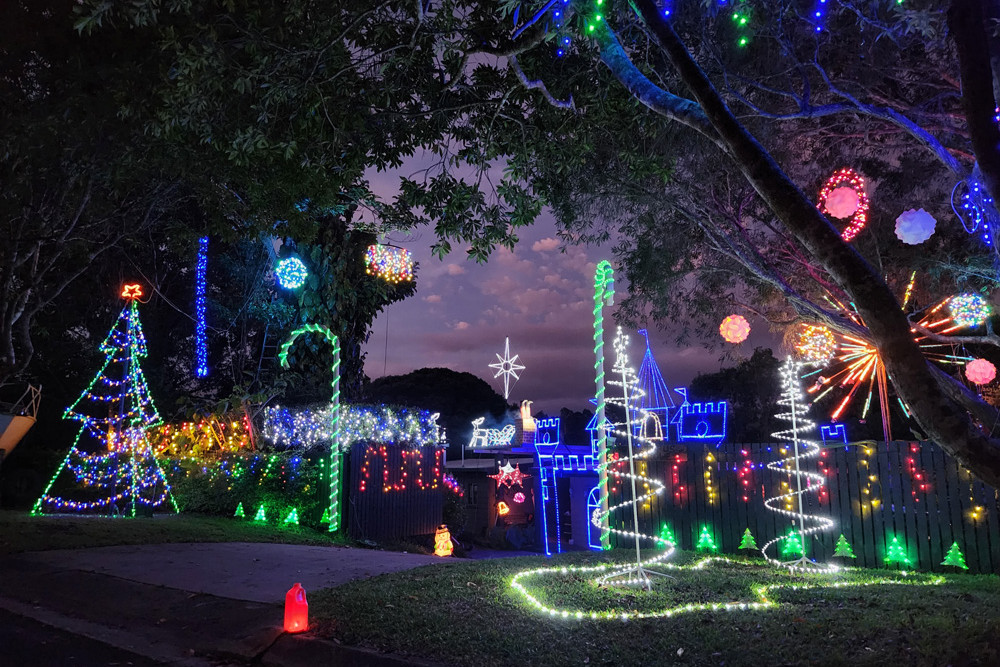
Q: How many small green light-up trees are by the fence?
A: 7